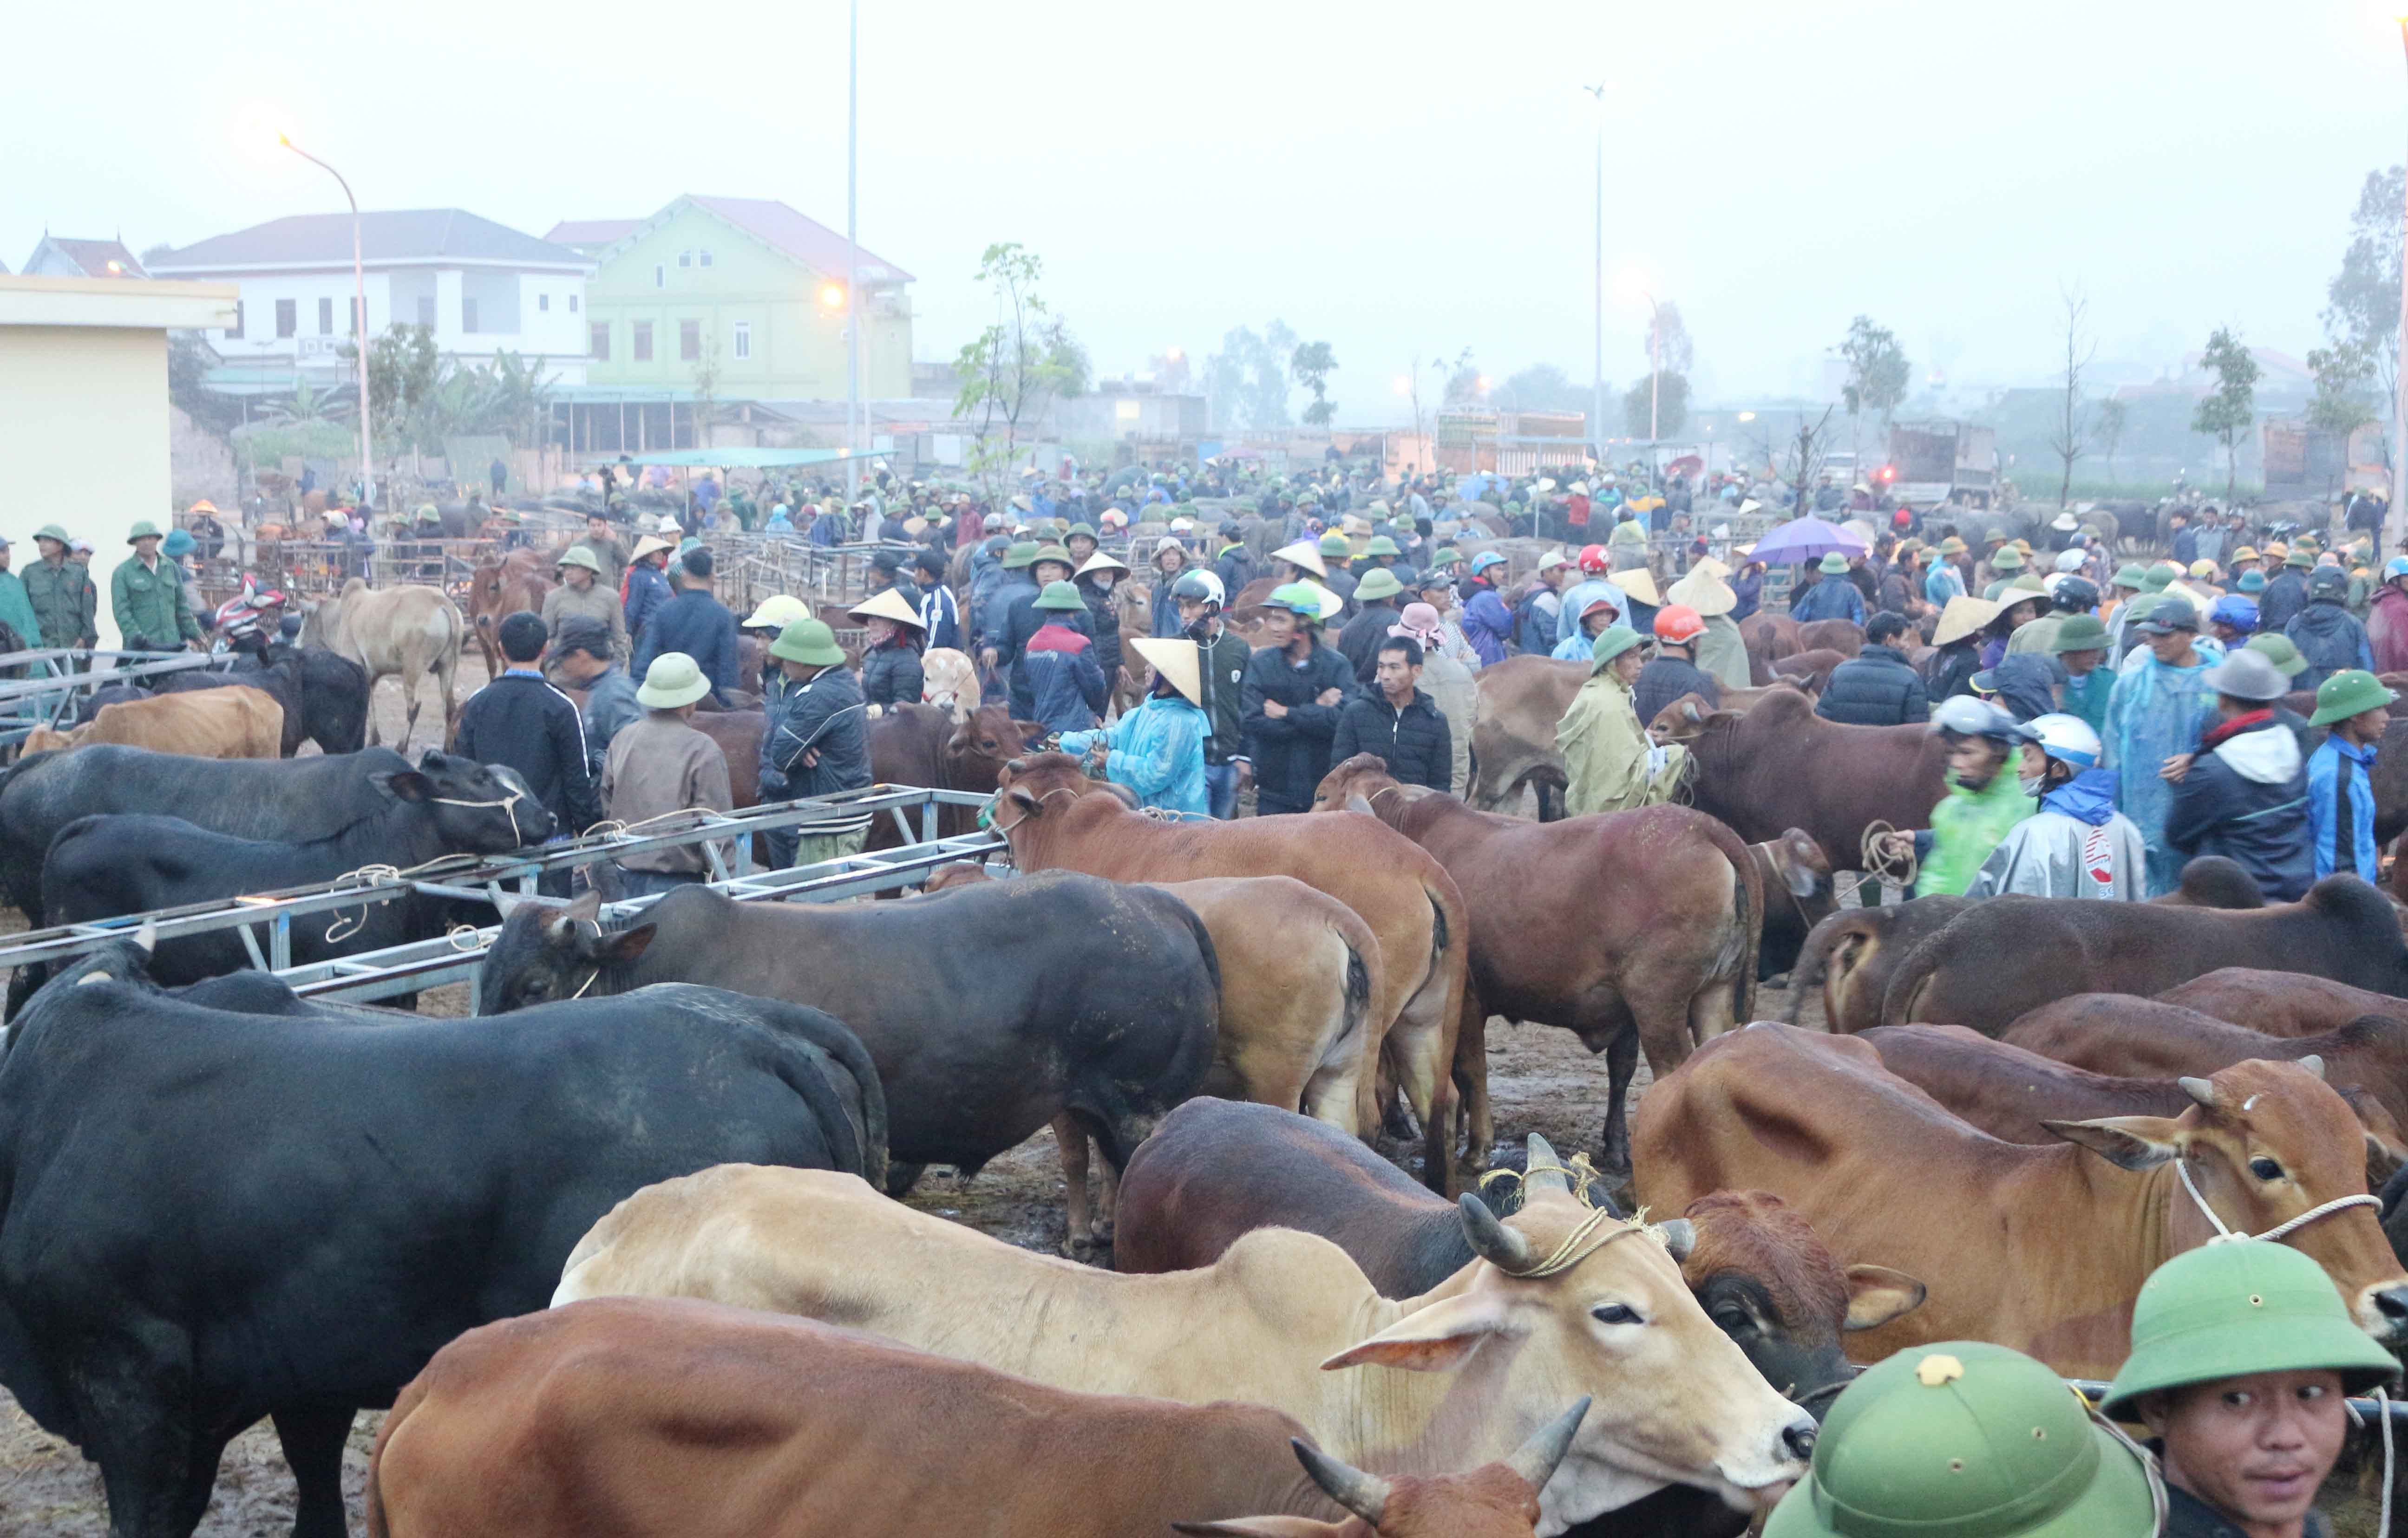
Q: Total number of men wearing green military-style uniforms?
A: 2